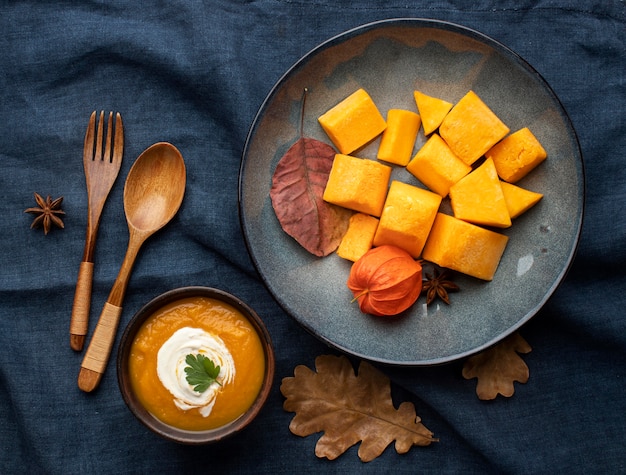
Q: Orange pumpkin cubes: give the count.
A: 12